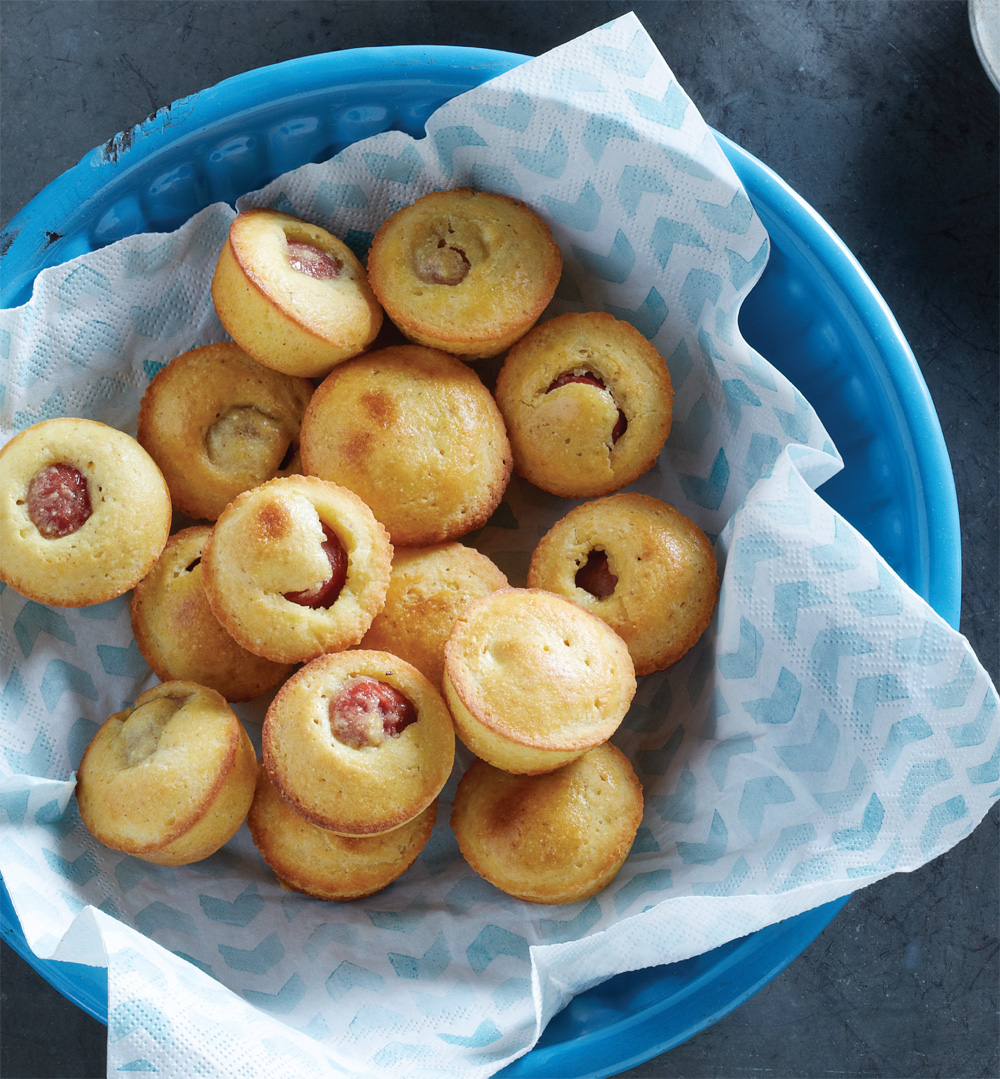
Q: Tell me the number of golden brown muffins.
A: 15